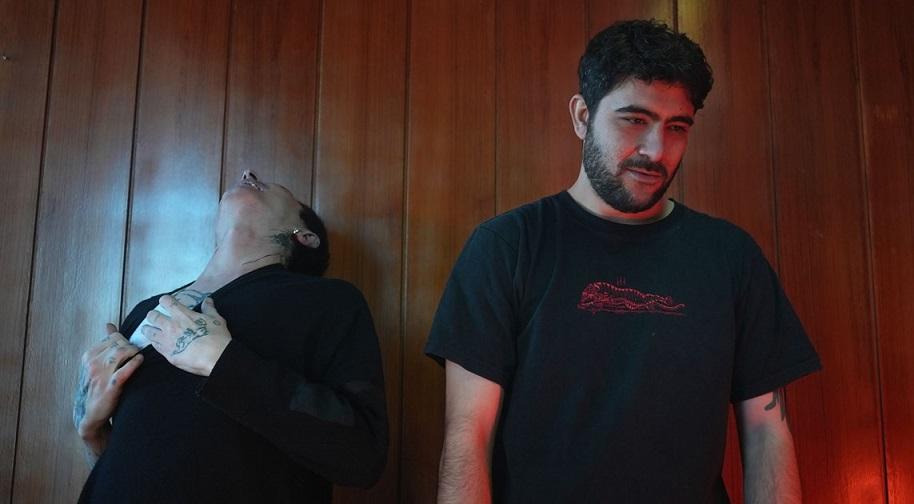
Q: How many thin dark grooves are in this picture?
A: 10